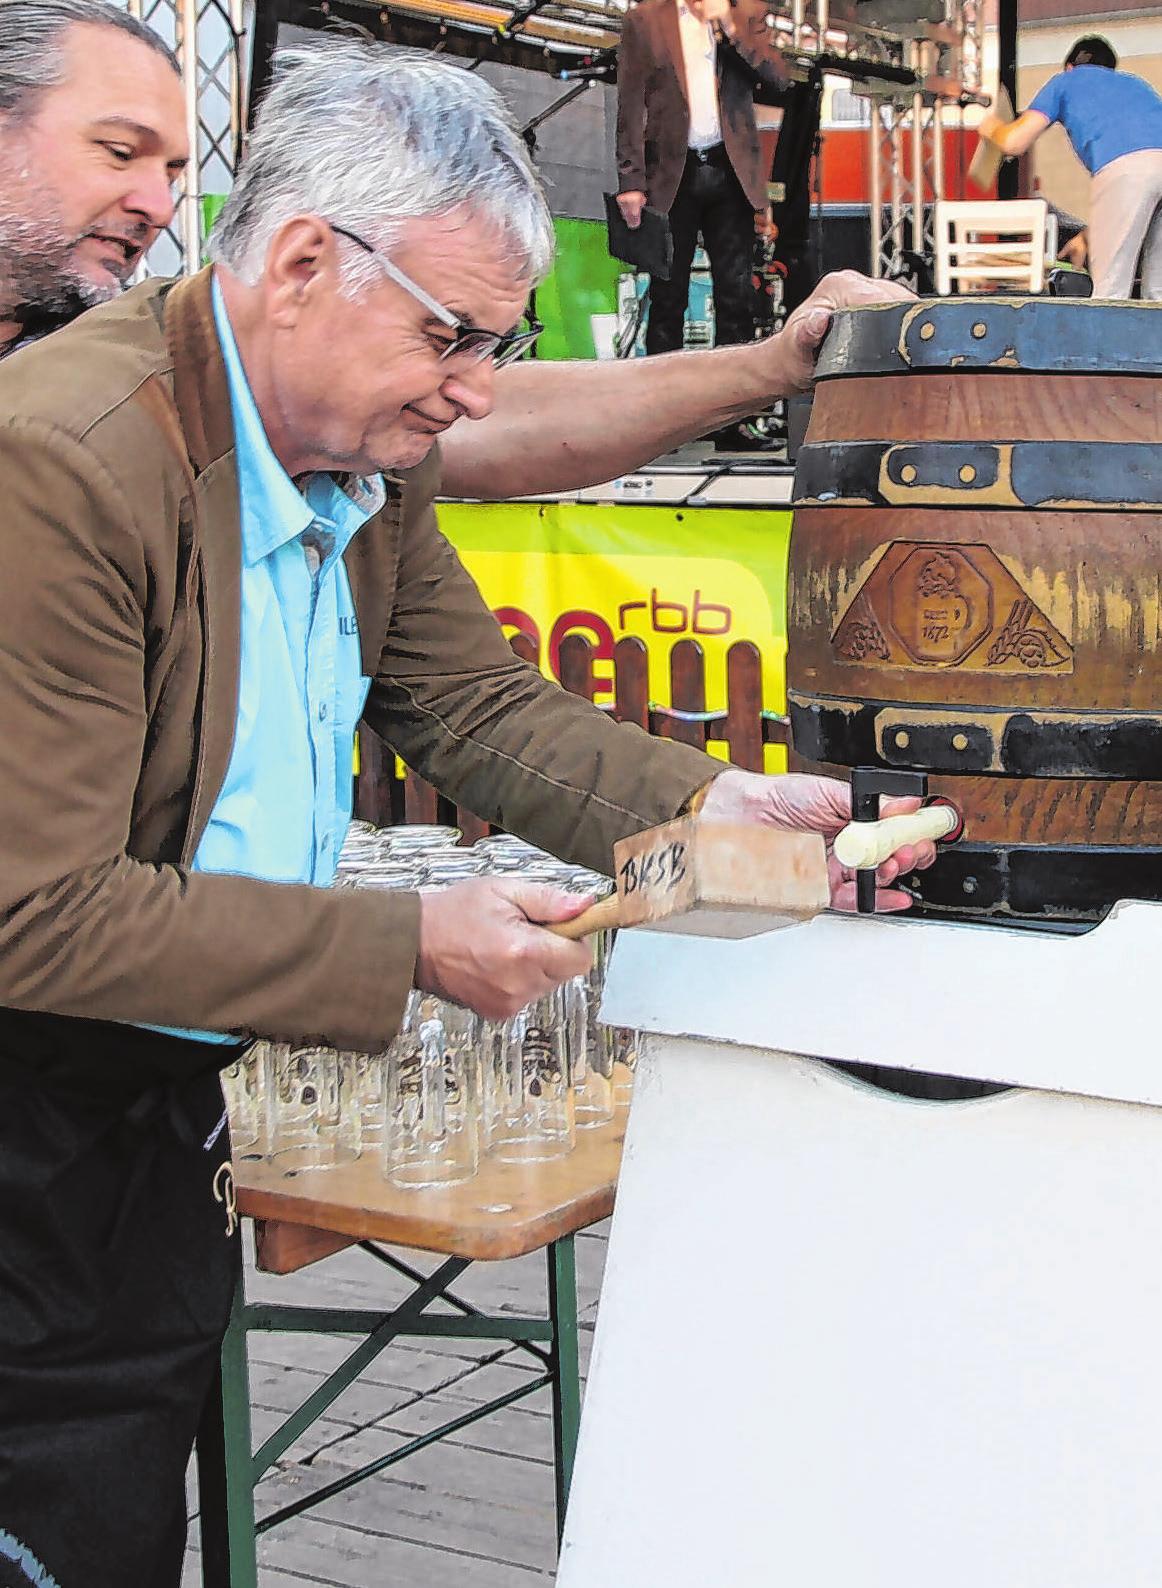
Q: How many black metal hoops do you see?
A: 4